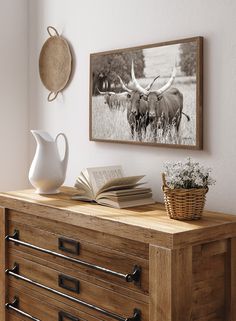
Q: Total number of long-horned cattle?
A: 3